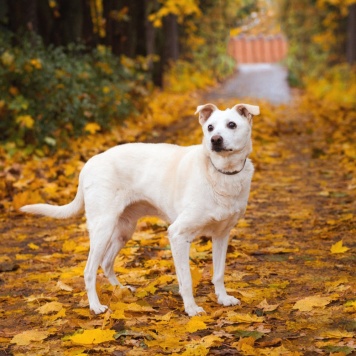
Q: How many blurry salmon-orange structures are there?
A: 1